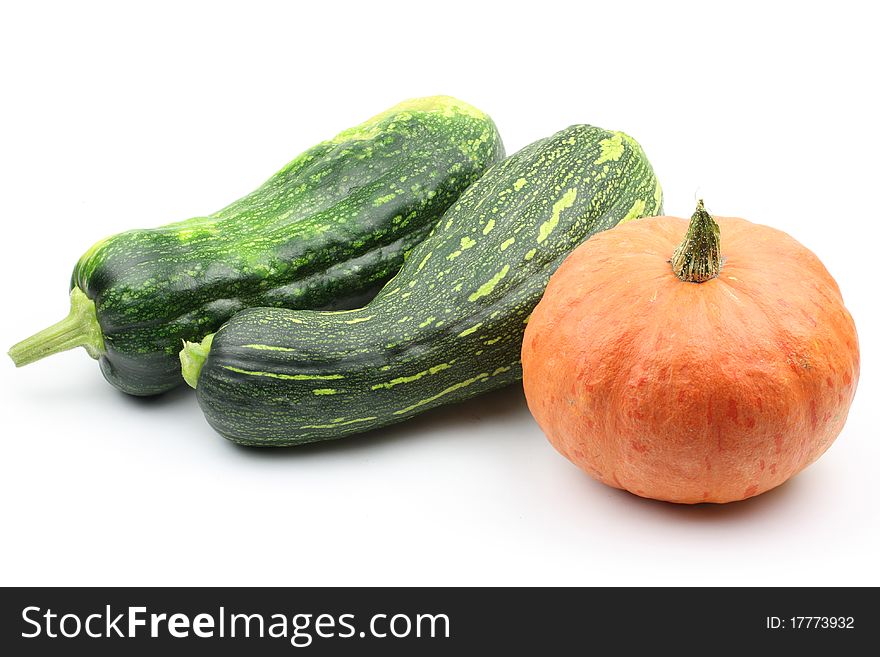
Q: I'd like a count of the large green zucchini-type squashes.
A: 2